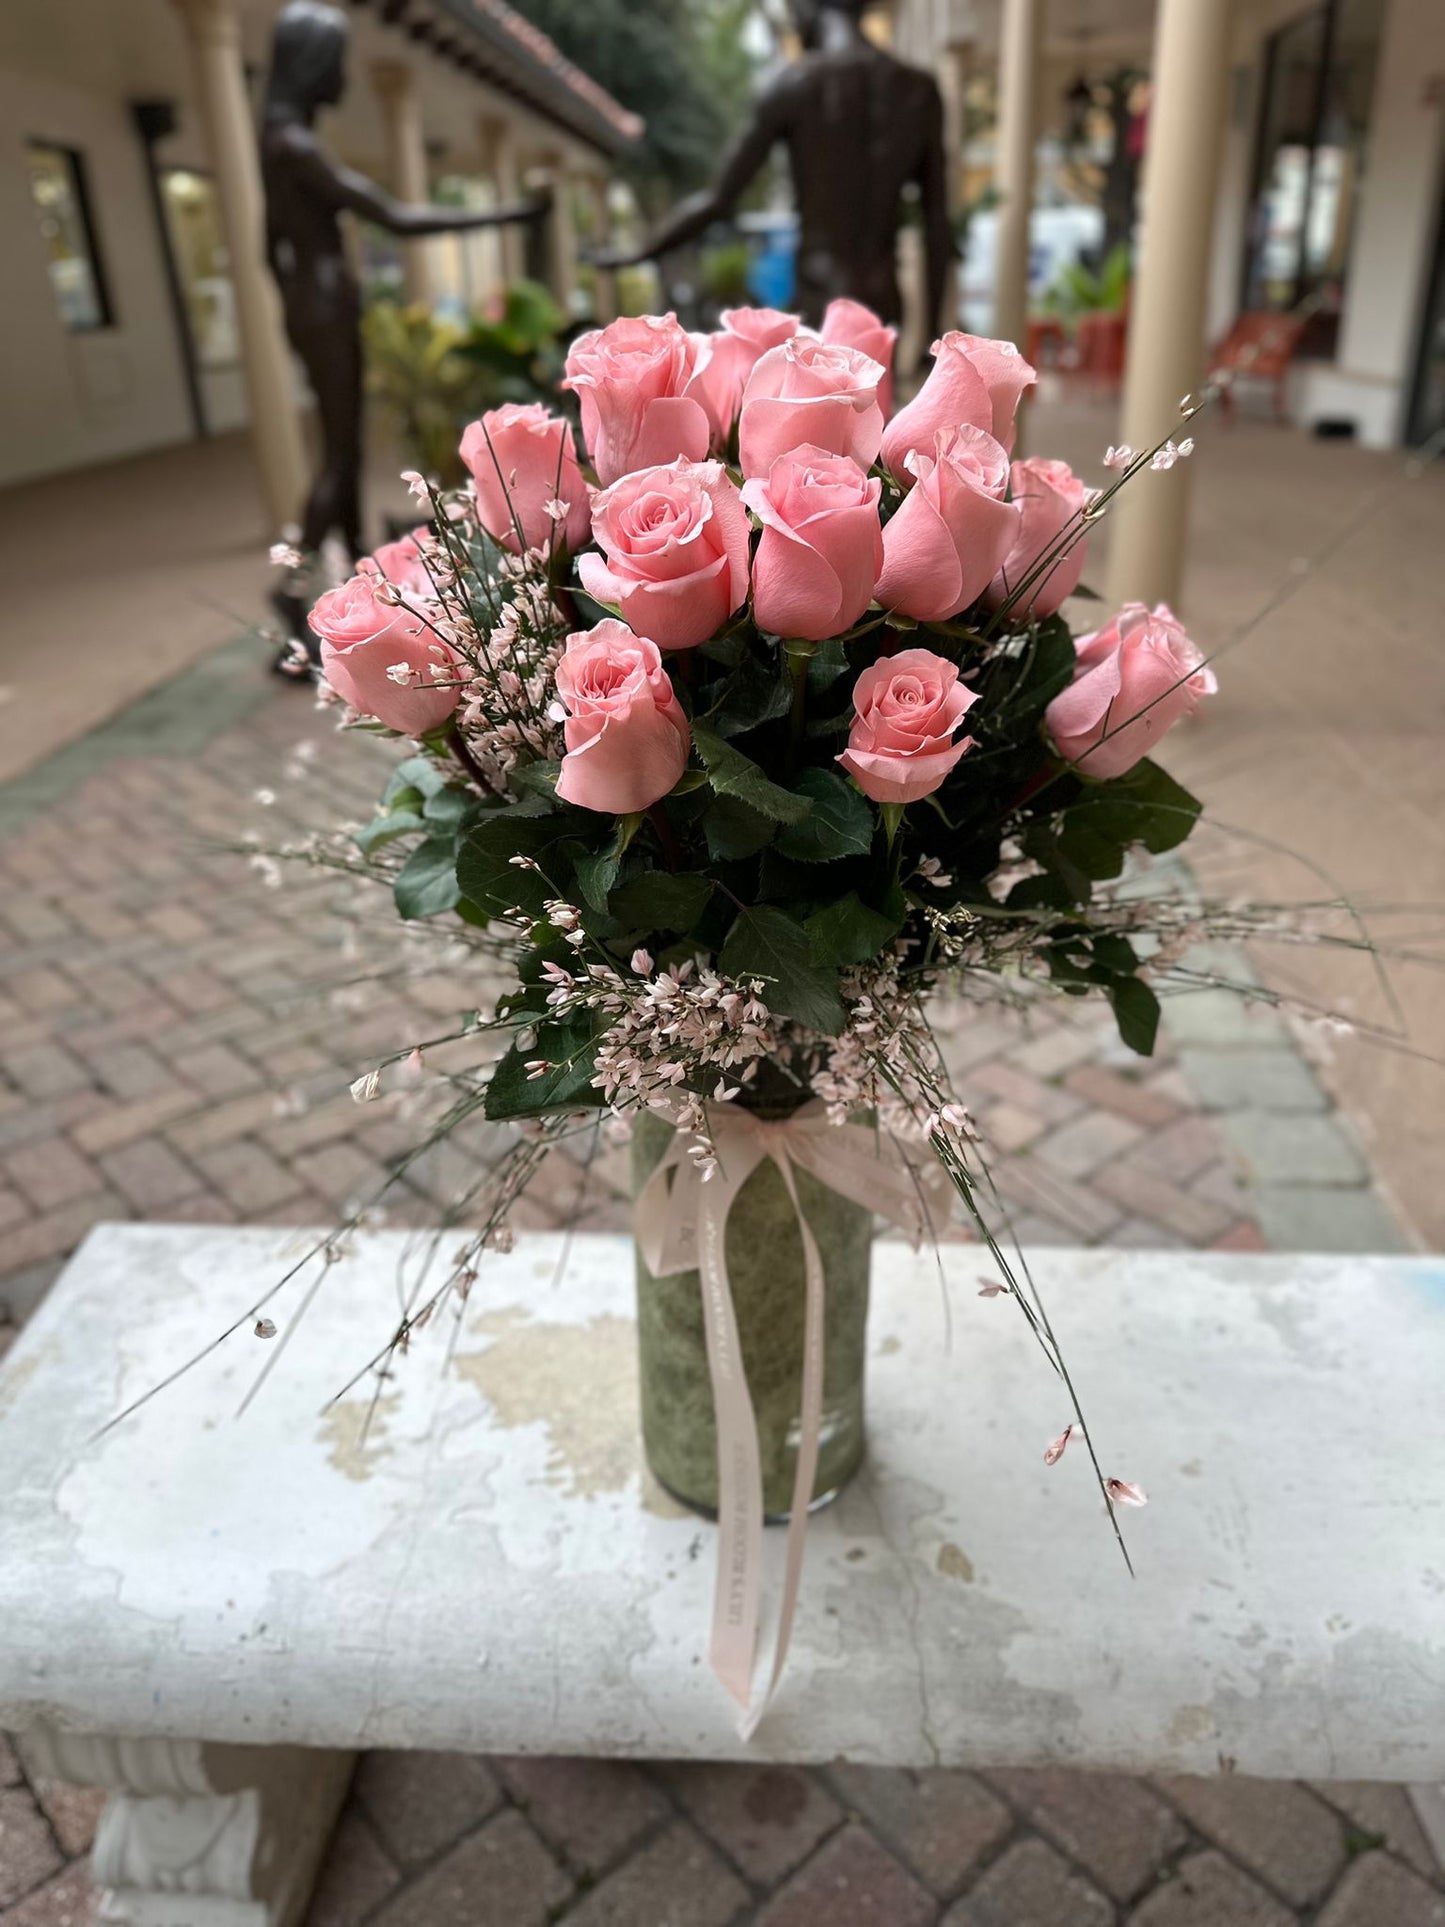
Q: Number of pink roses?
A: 15